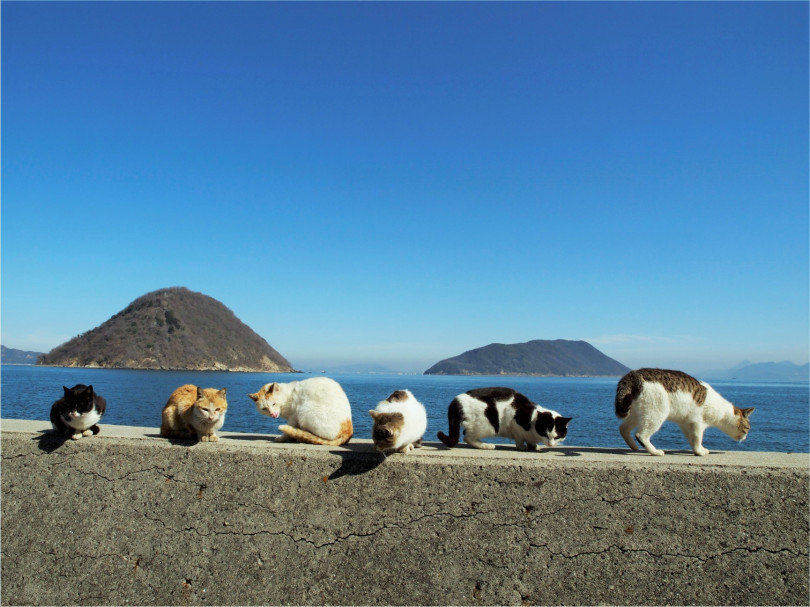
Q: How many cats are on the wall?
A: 6